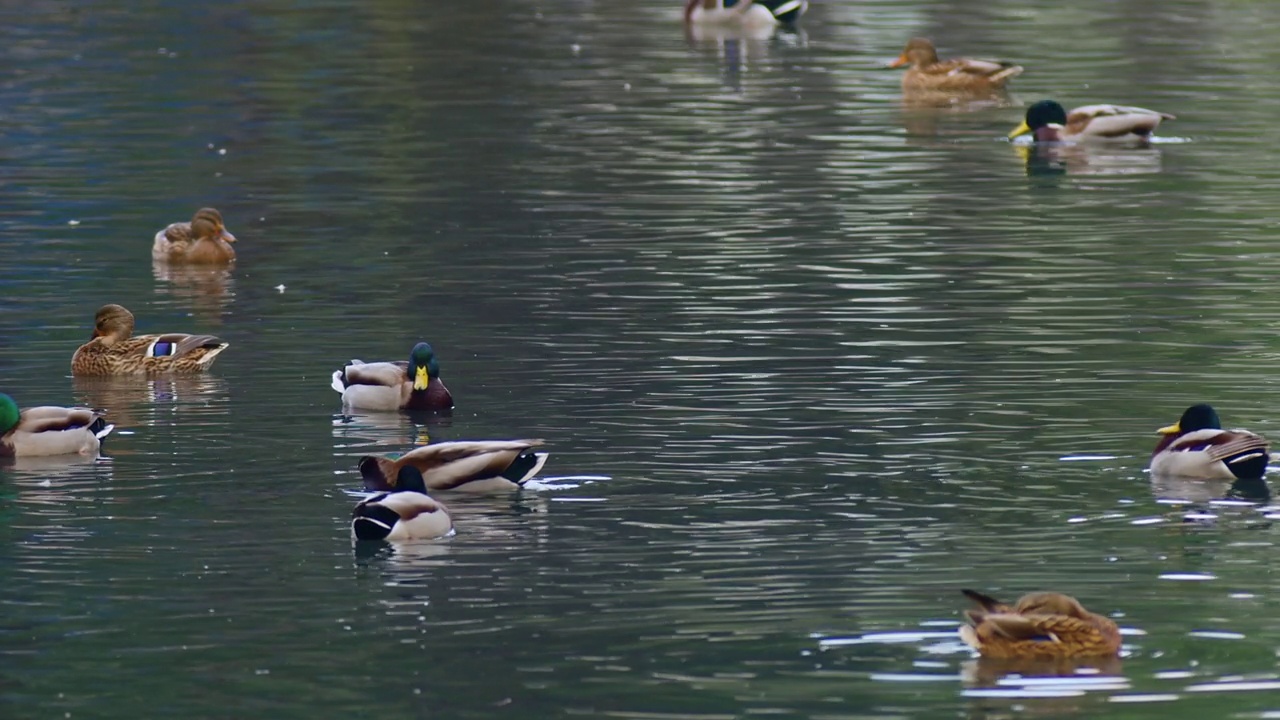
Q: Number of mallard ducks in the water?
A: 11